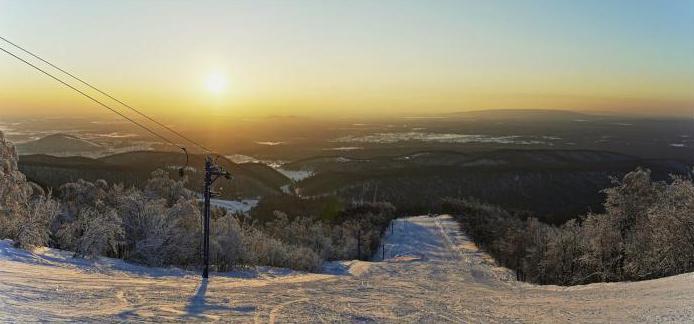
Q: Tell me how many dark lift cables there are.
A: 2